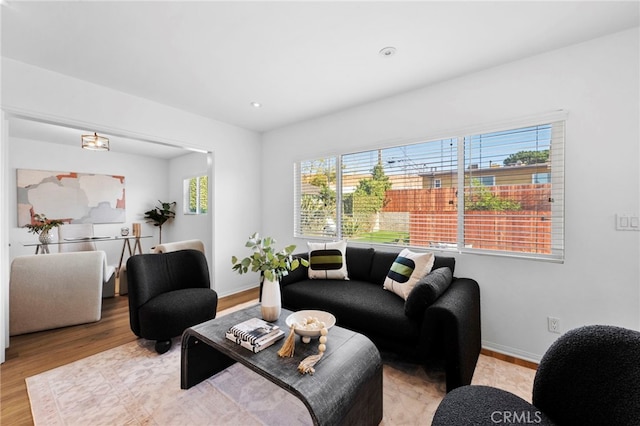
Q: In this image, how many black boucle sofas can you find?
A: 1